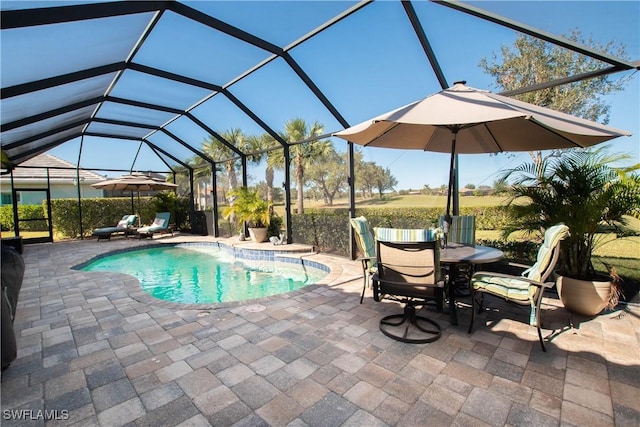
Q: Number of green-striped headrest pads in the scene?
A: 4